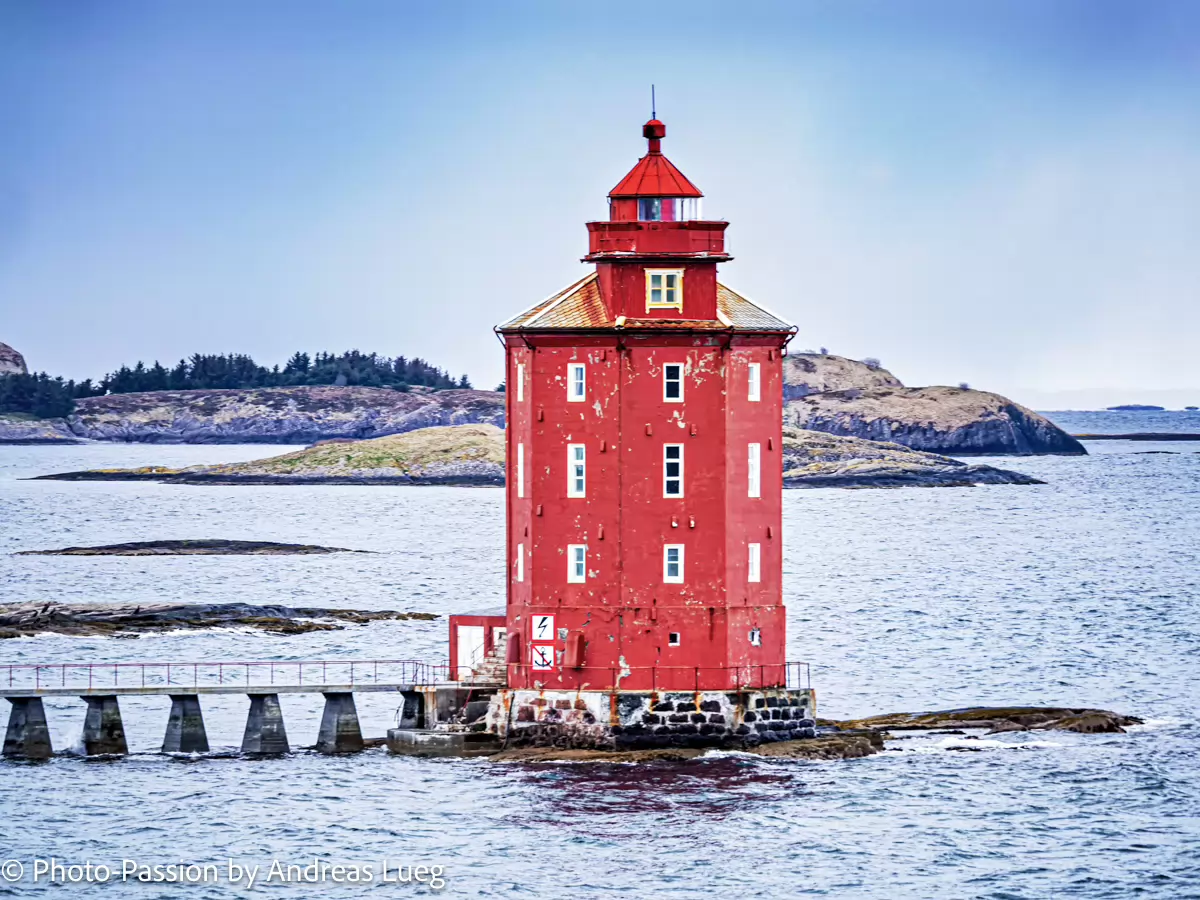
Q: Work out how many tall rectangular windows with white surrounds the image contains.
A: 12